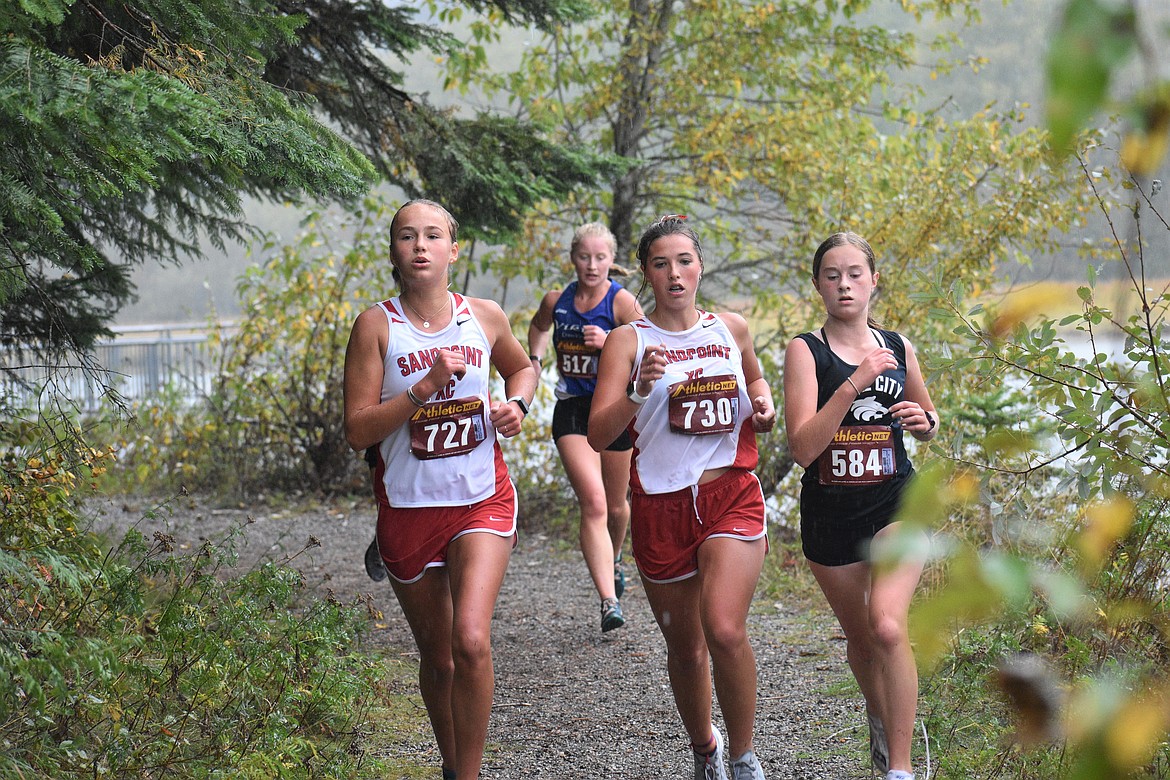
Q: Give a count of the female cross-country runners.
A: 4